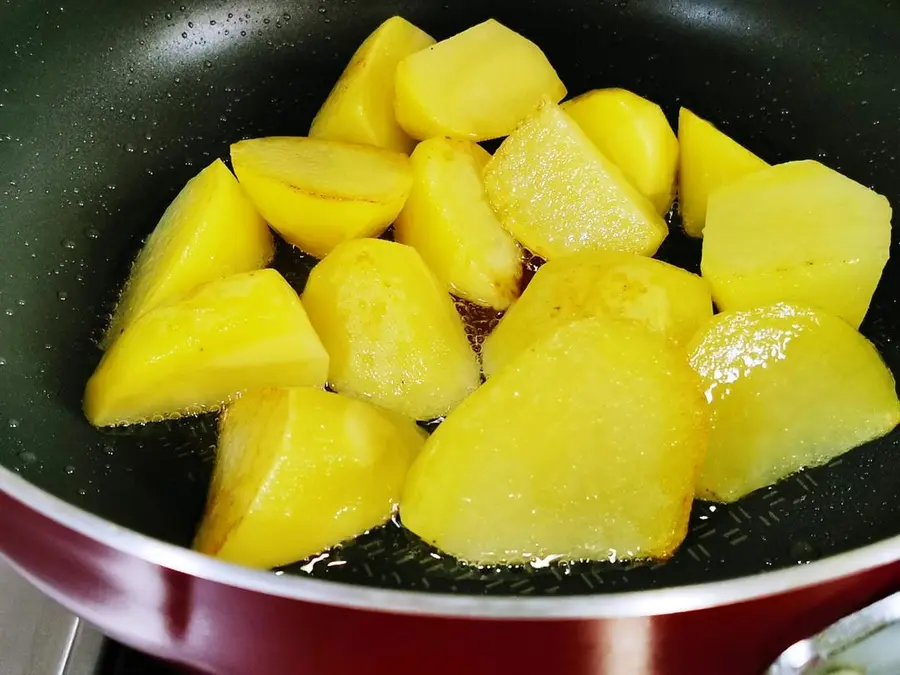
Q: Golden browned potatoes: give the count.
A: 15